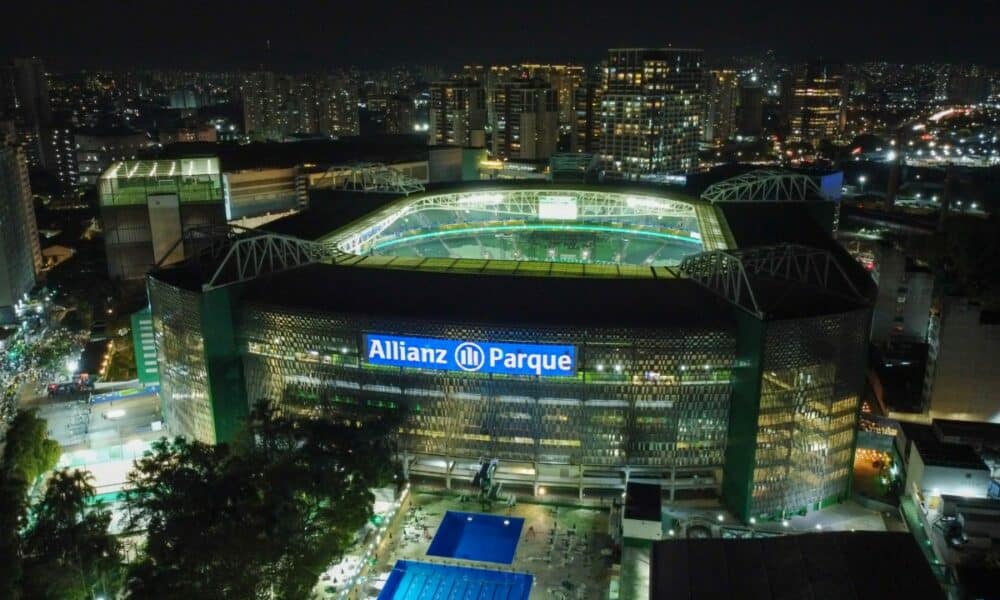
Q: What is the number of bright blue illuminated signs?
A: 1